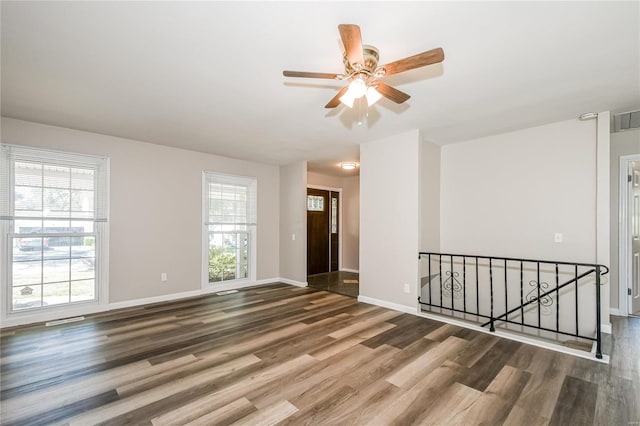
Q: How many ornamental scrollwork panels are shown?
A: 2